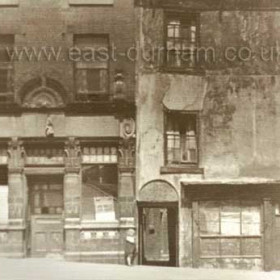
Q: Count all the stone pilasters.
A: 3